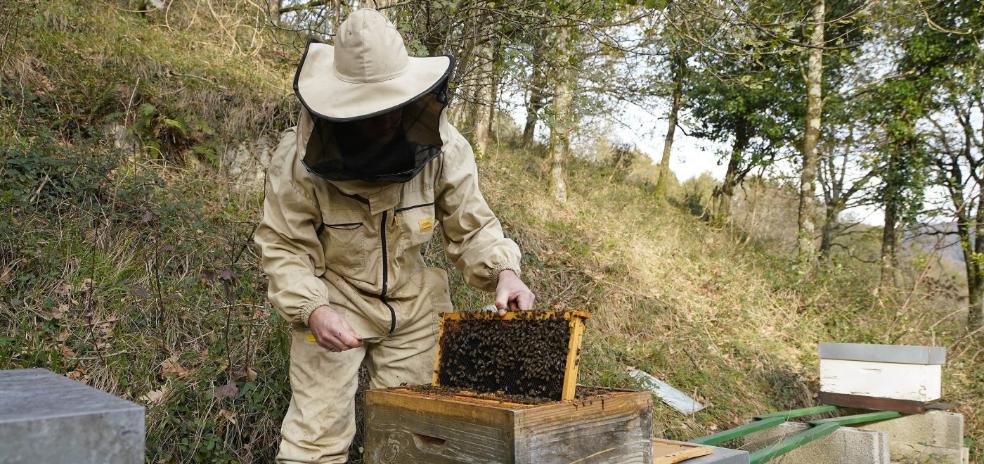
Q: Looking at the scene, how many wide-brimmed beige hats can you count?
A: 1